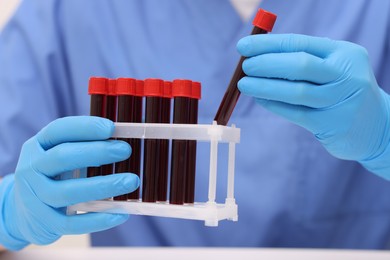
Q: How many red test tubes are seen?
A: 9